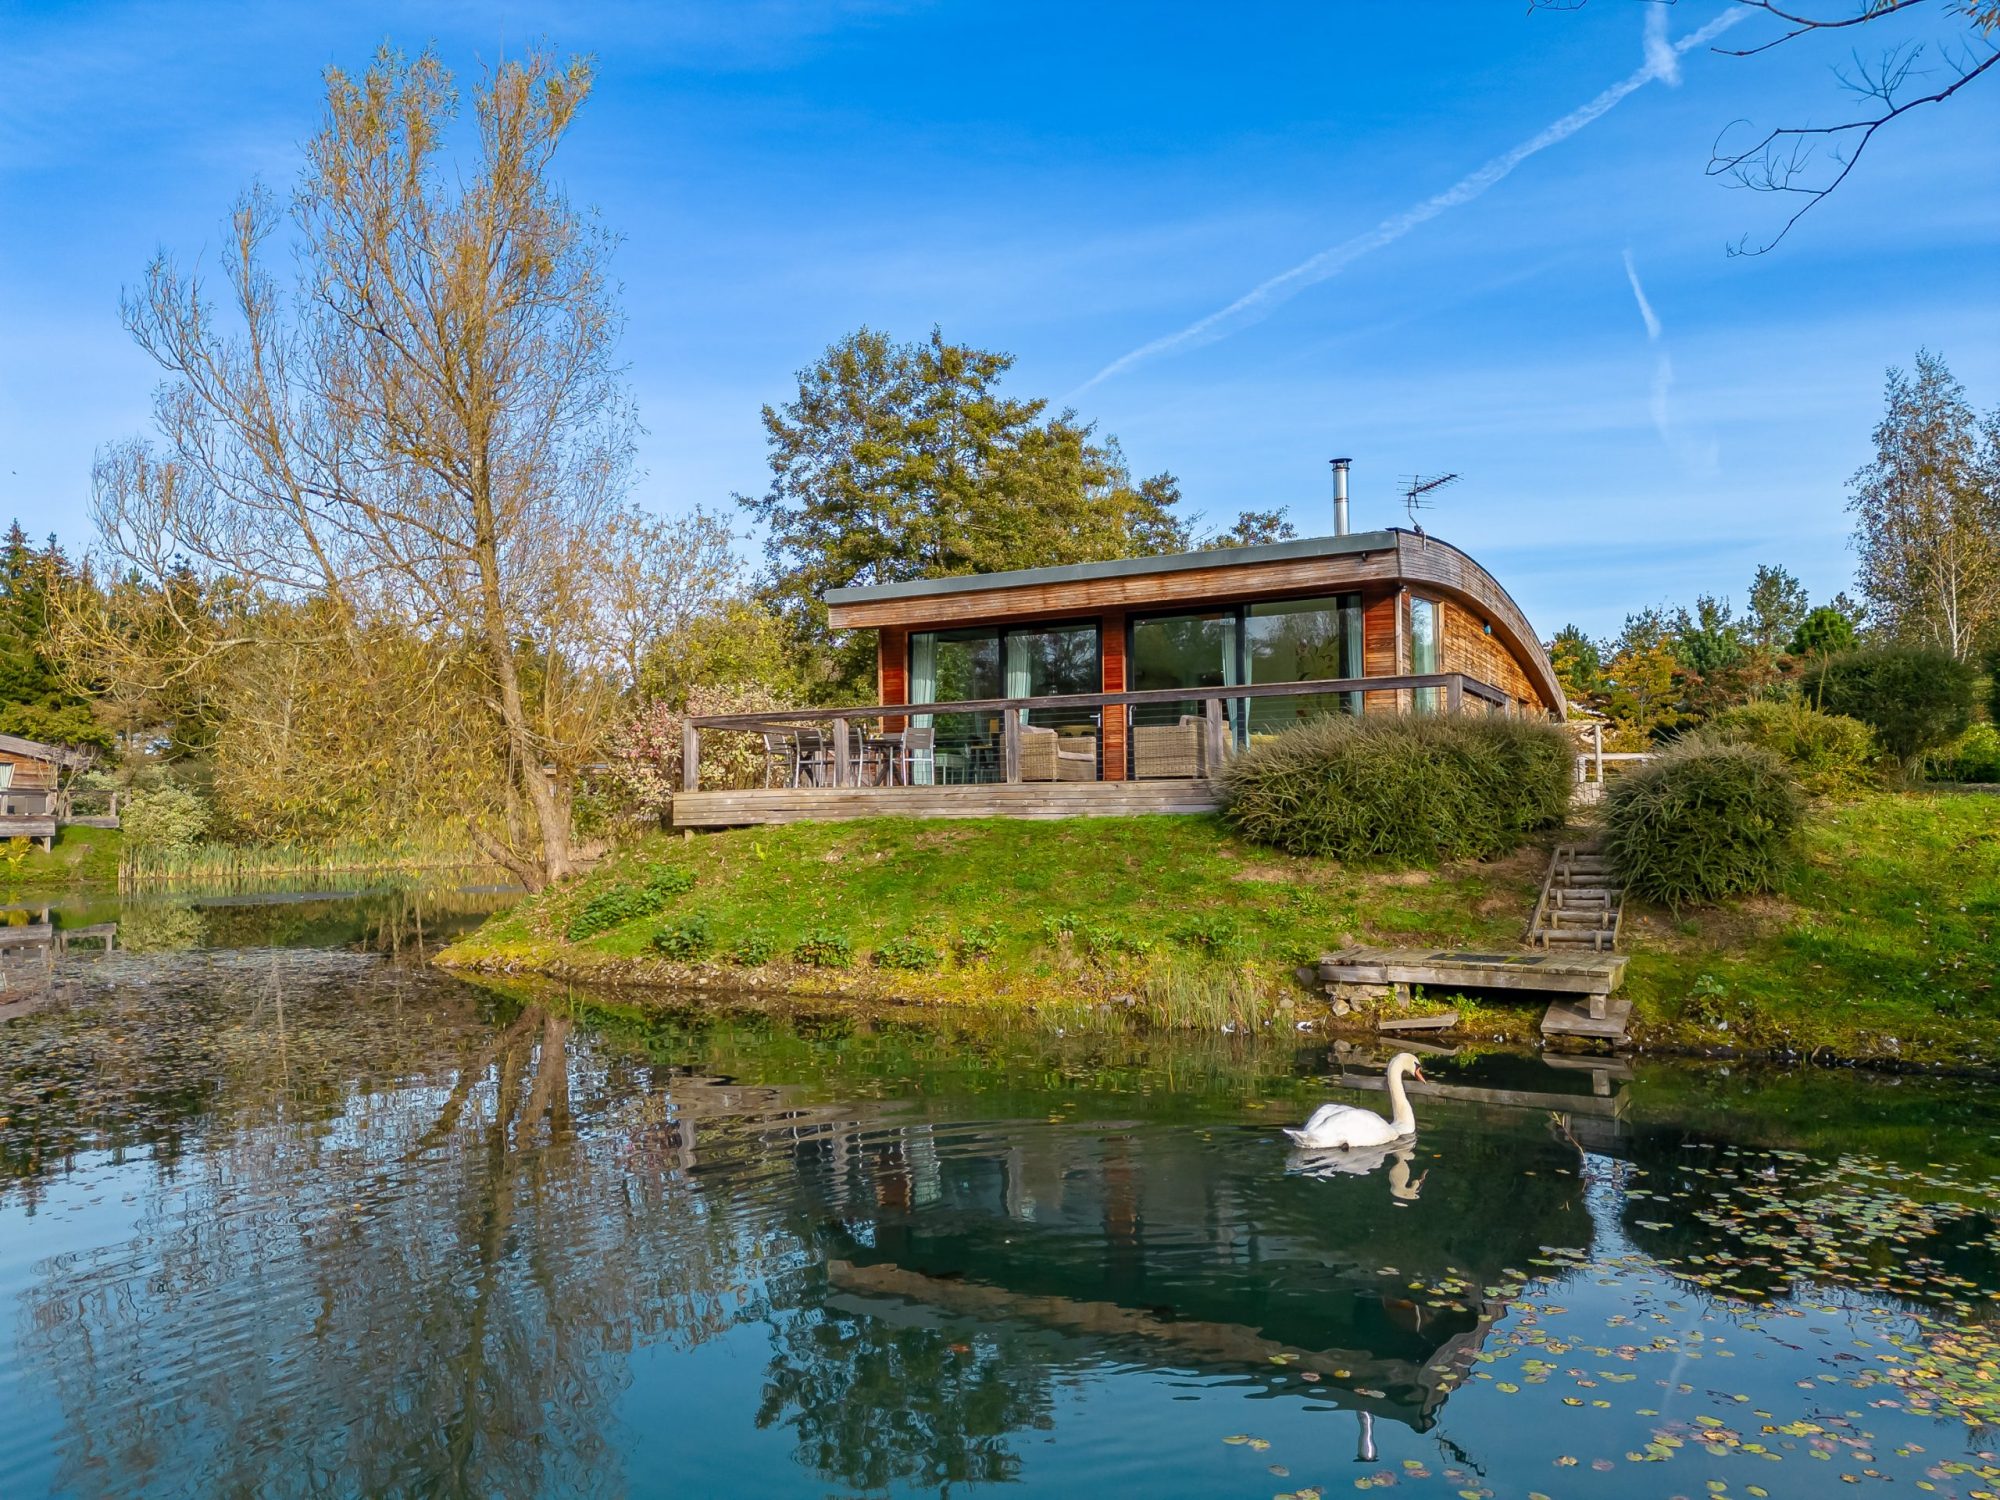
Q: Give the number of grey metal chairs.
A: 4